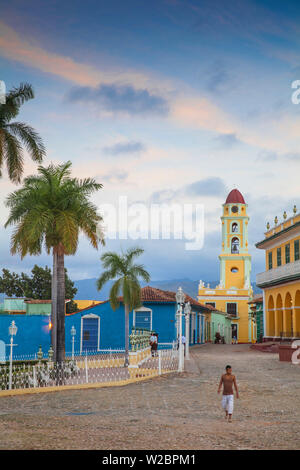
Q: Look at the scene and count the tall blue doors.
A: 2